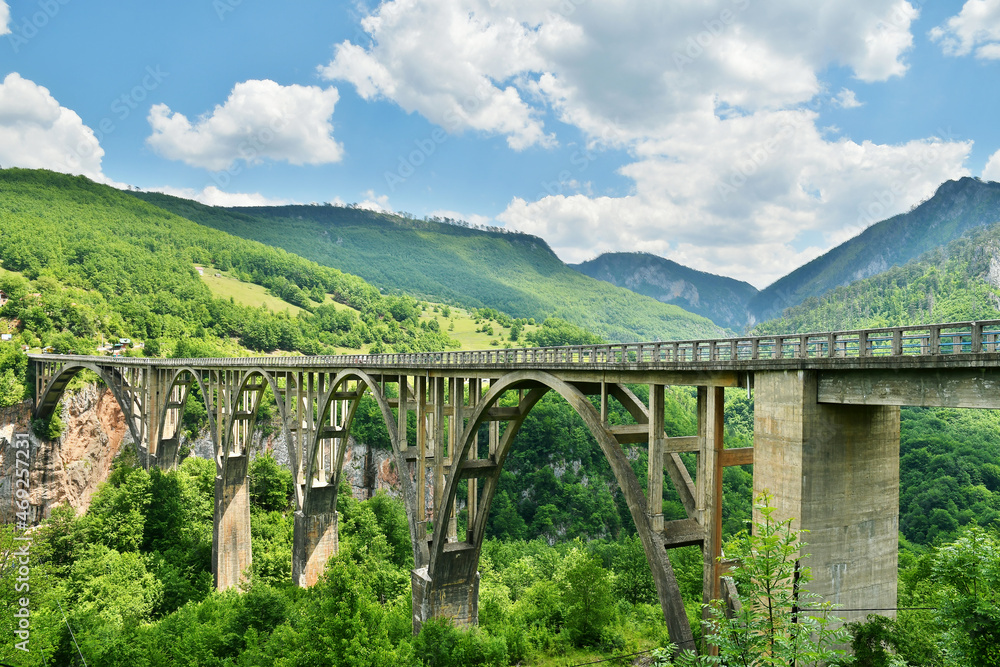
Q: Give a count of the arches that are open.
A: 5